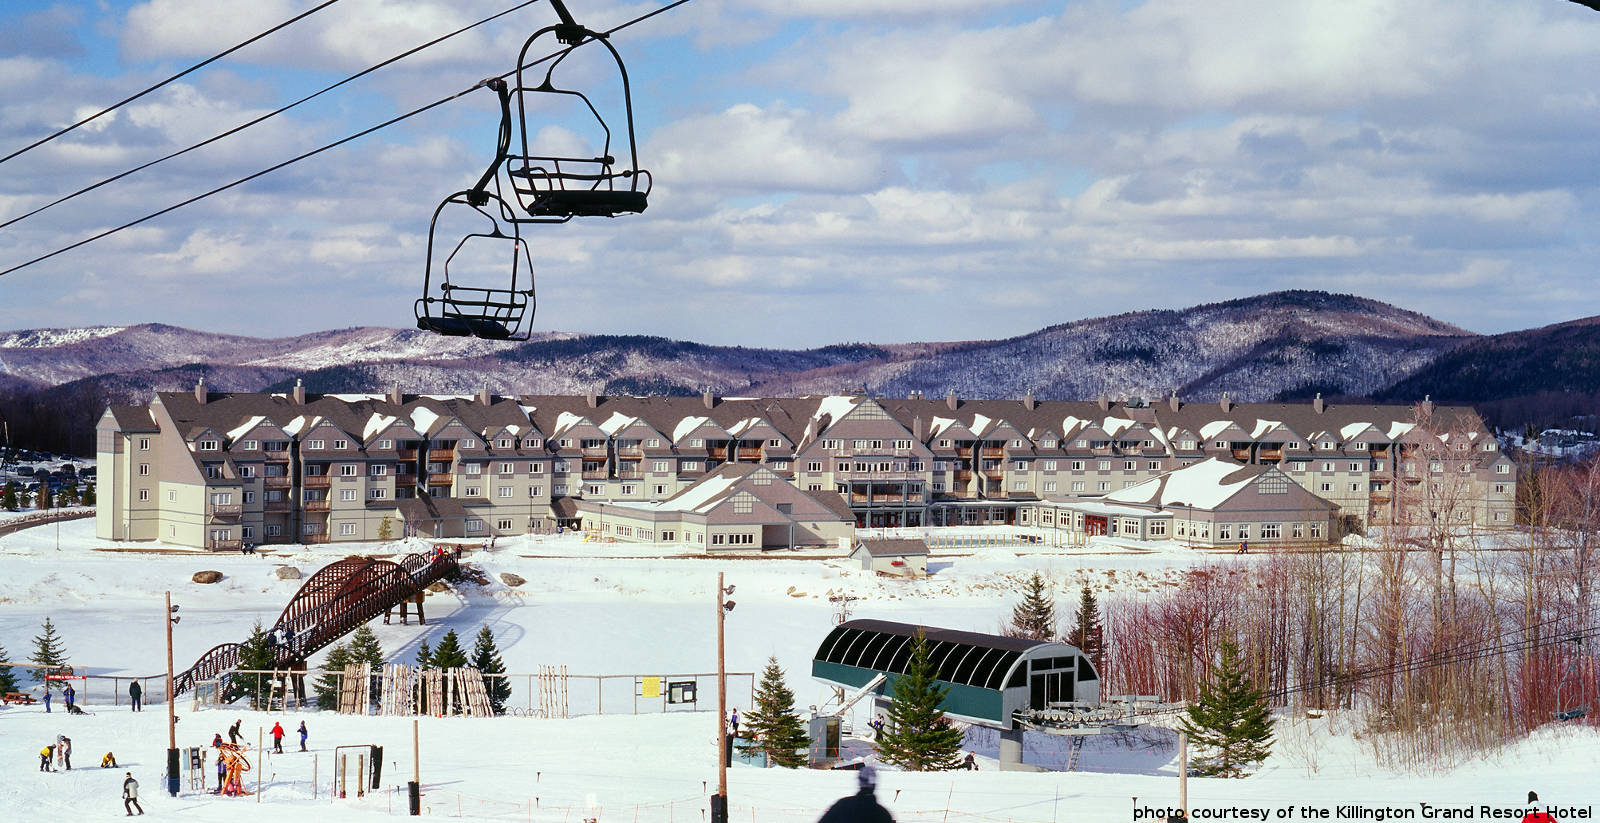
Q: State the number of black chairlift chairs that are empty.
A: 2